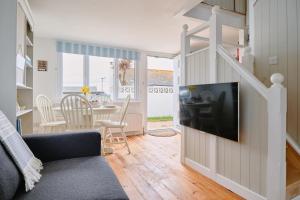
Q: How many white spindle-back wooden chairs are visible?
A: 4